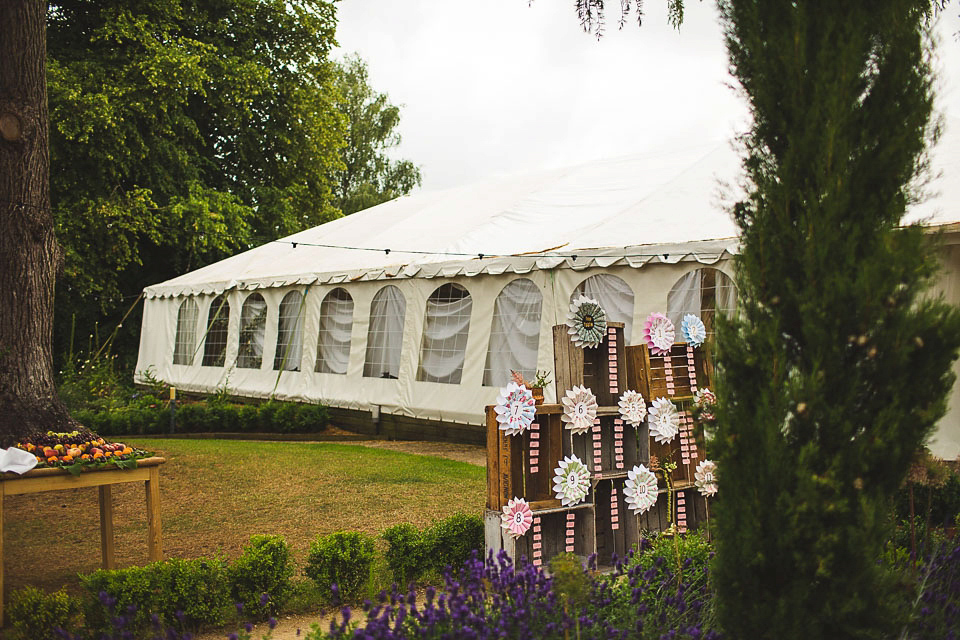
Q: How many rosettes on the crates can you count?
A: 12